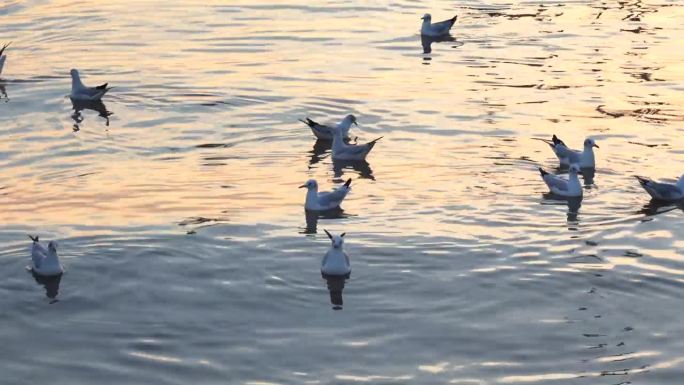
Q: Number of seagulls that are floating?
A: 11